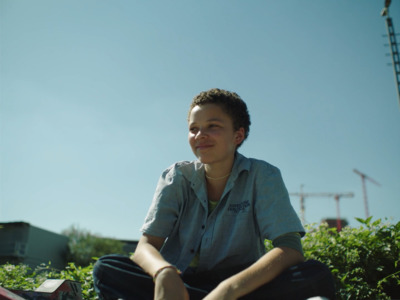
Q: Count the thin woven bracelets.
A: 1